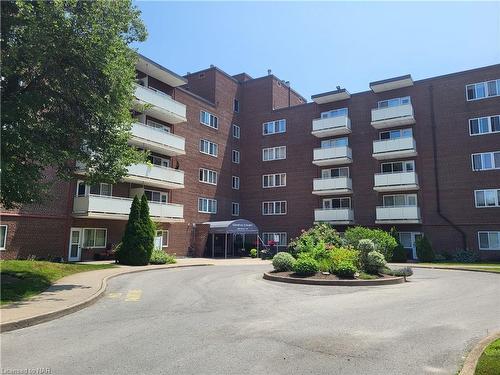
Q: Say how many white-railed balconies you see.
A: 12